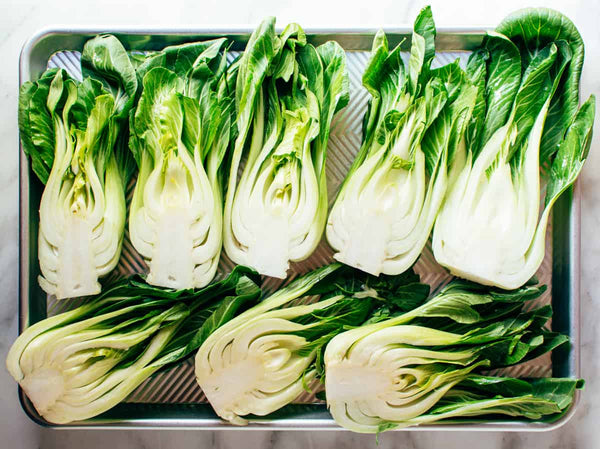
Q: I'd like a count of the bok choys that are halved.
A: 8